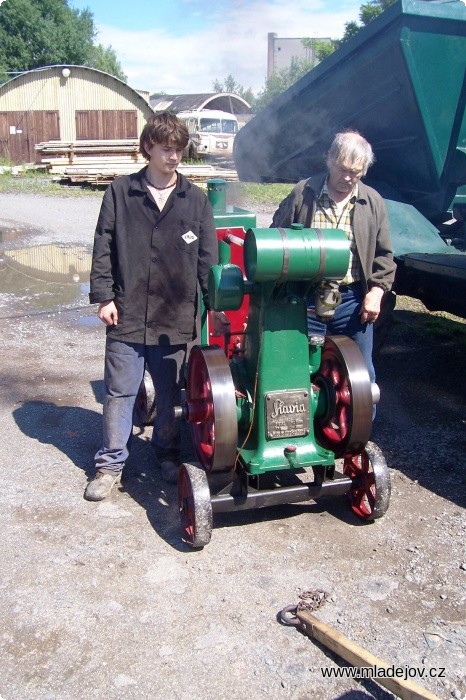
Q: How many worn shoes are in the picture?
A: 2